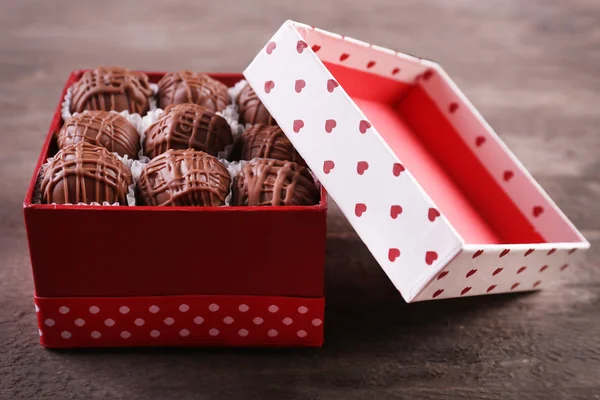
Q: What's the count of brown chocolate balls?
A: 9